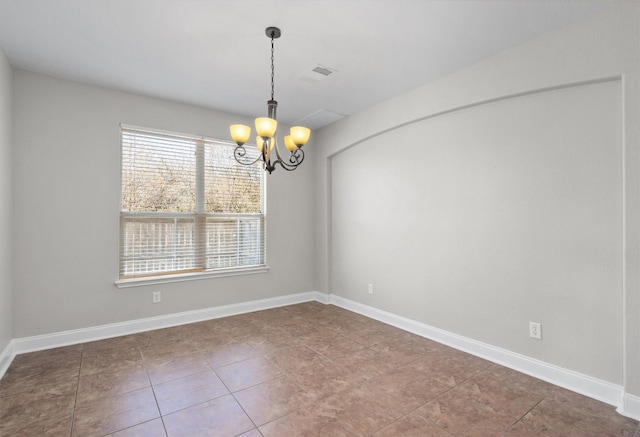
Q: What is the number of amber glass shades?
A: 5